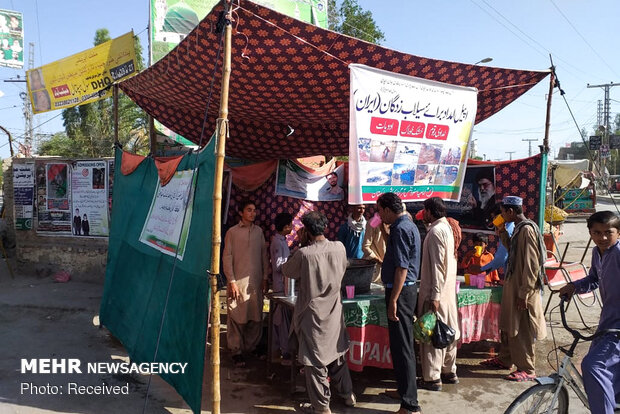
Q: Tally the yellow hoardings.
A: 1